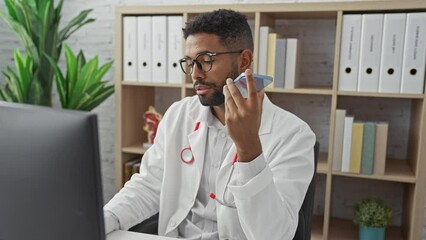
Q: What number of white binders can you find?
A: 8